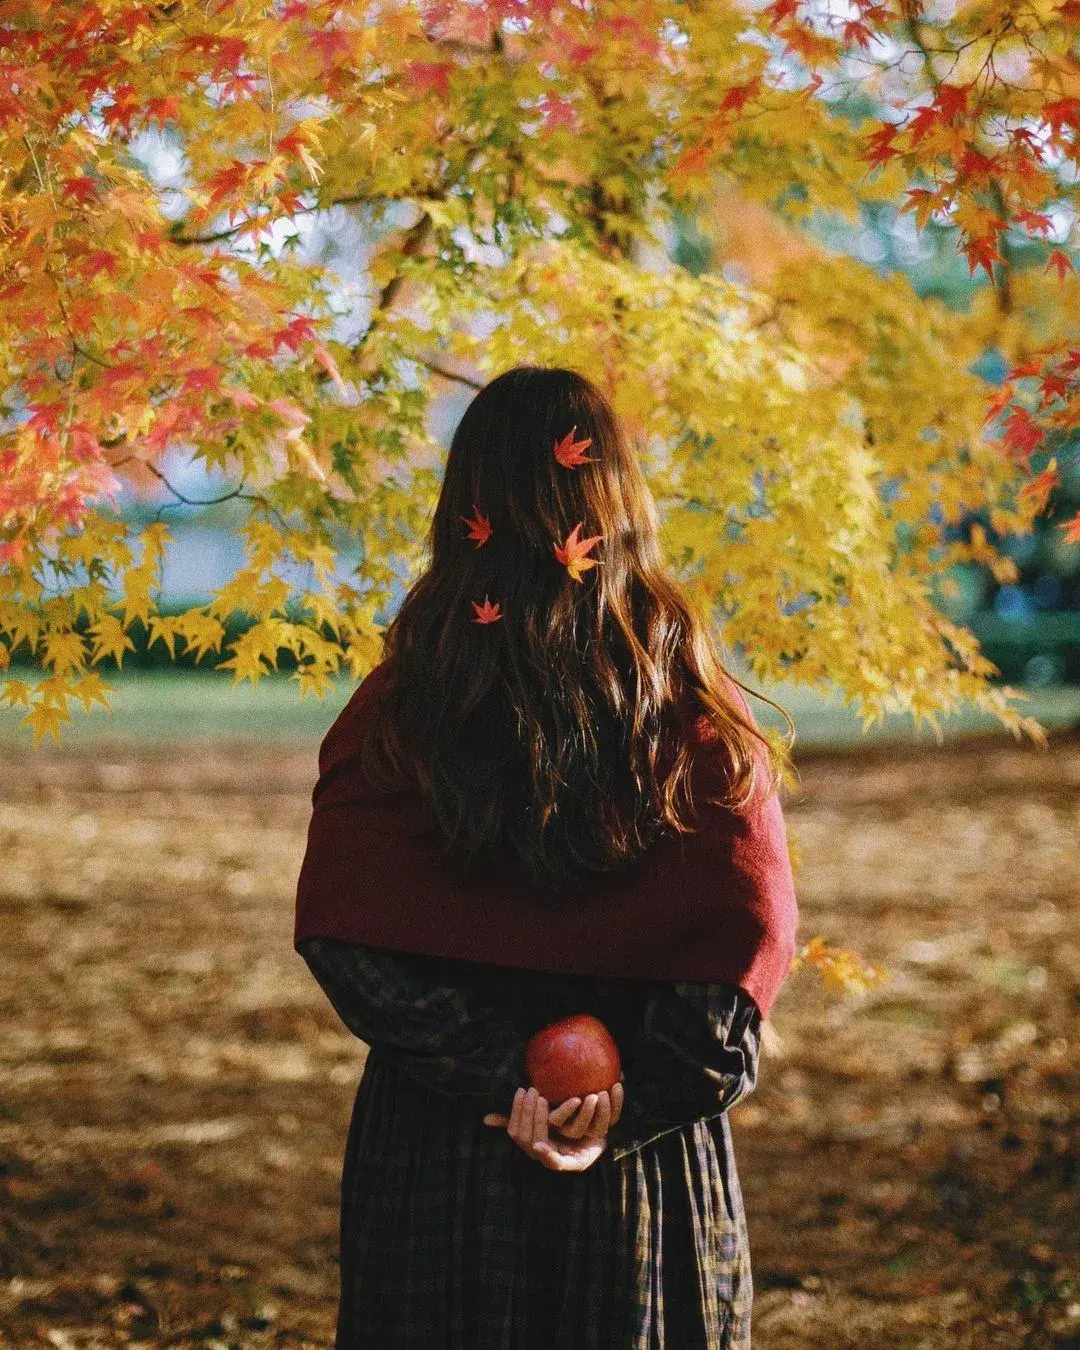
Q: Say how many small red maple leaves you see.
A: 4